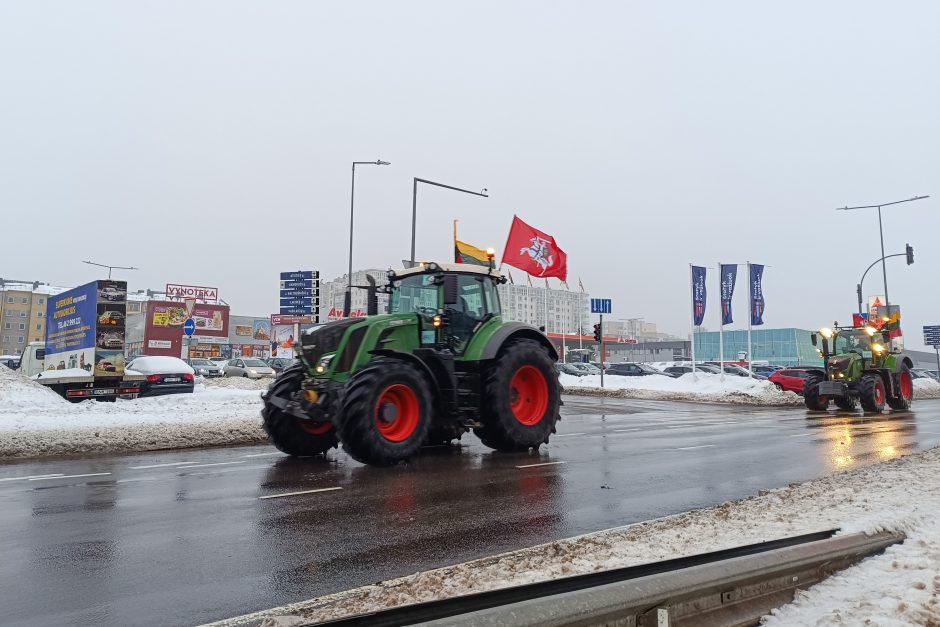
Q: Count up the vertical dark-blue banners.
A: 3